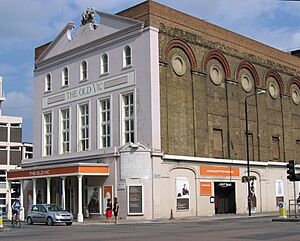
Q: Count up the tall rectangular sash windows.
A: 5